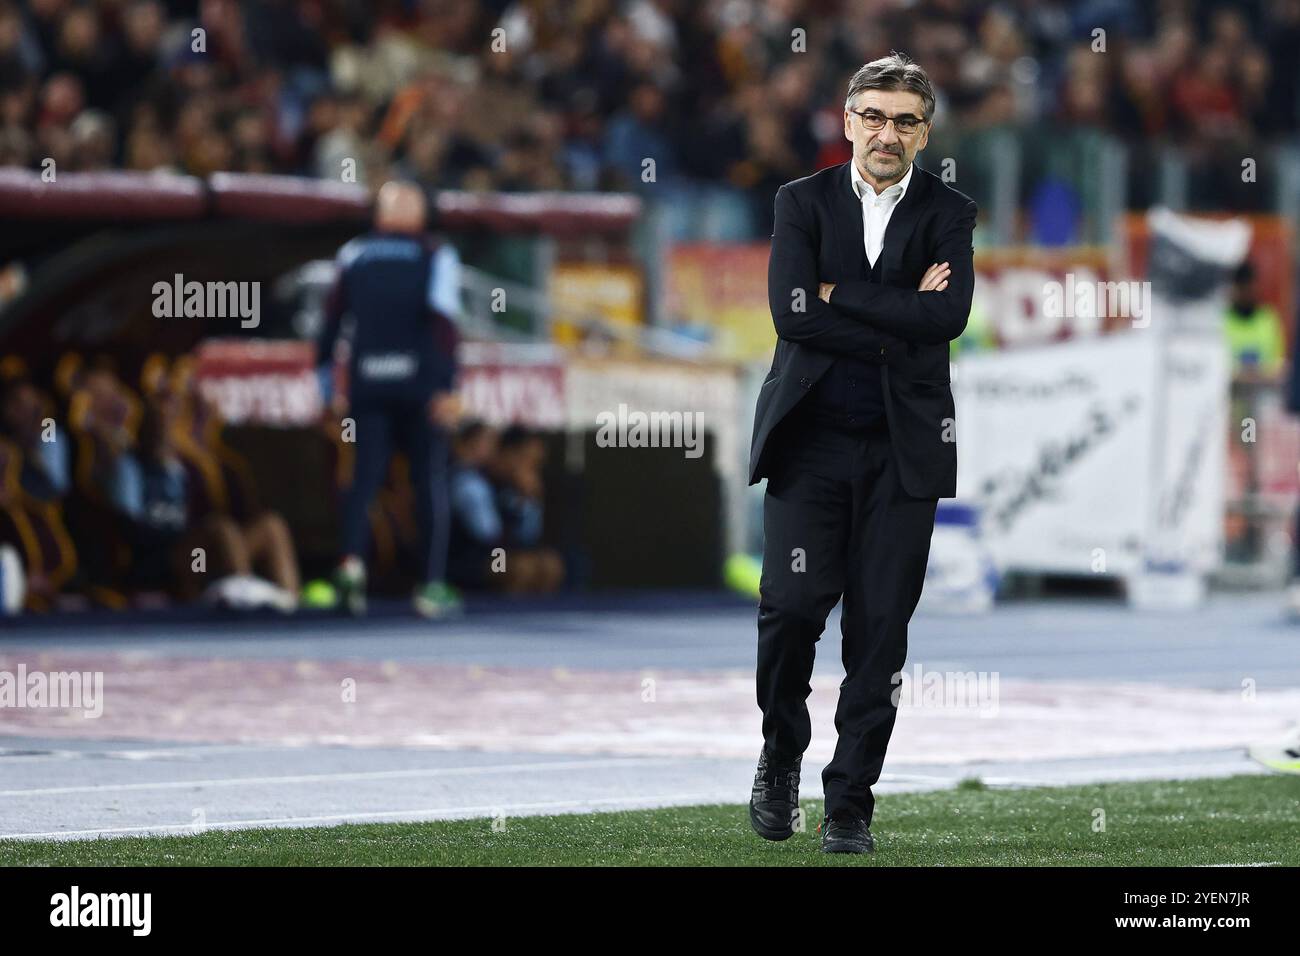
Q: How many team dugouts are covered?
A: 1